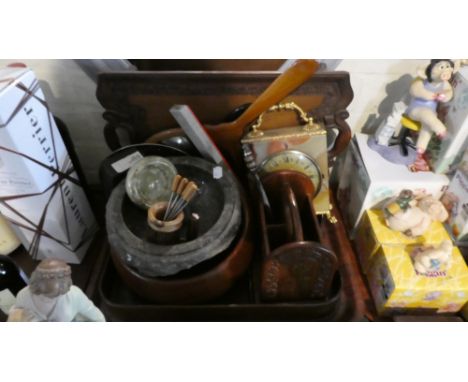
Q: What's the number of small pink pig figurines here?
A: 2